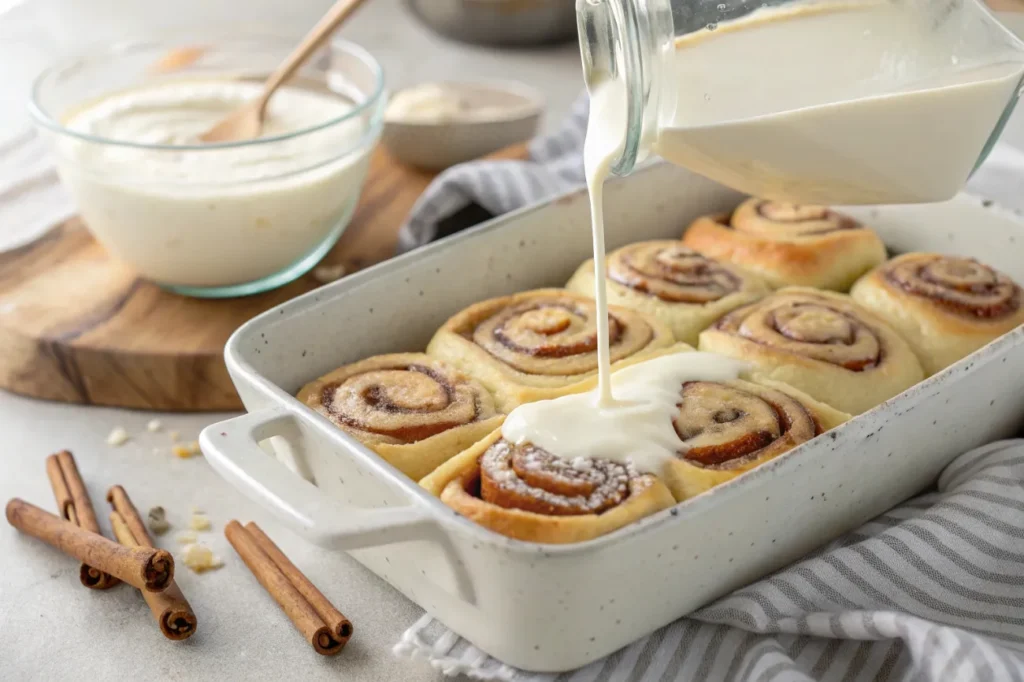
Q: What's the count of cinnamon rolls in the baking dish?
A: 8